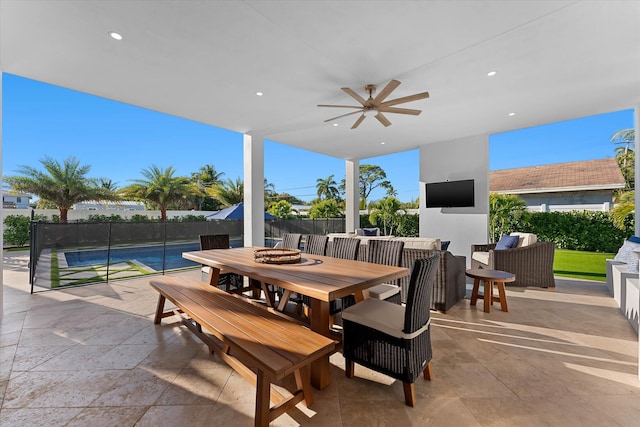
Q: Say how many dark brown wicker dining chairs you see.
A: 6